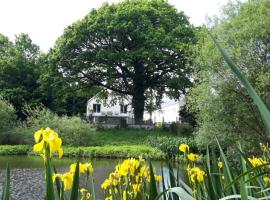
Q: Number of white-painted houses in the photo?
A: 1